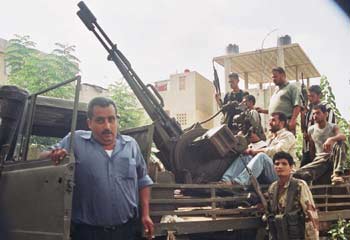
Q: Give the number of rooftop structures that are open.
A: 1